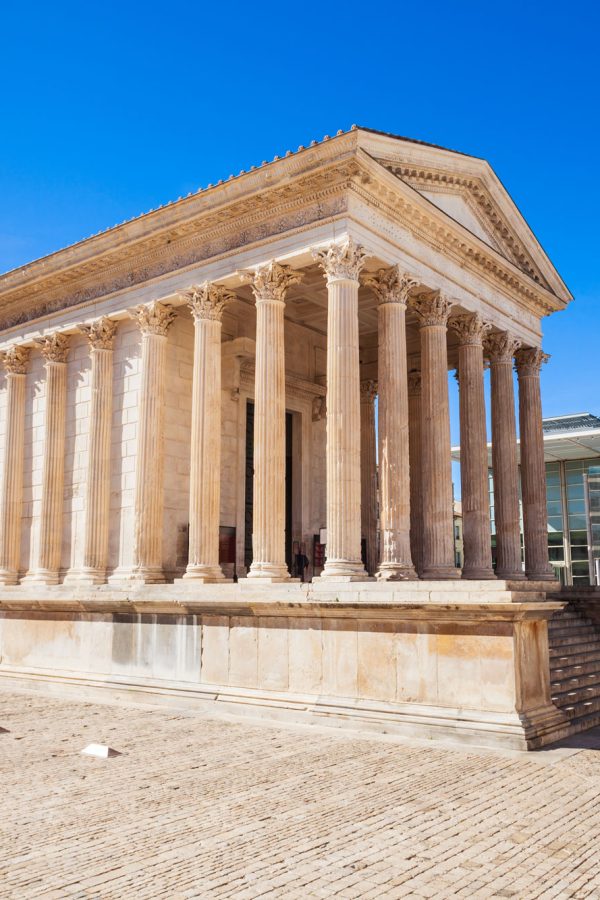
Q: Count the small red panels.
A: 2